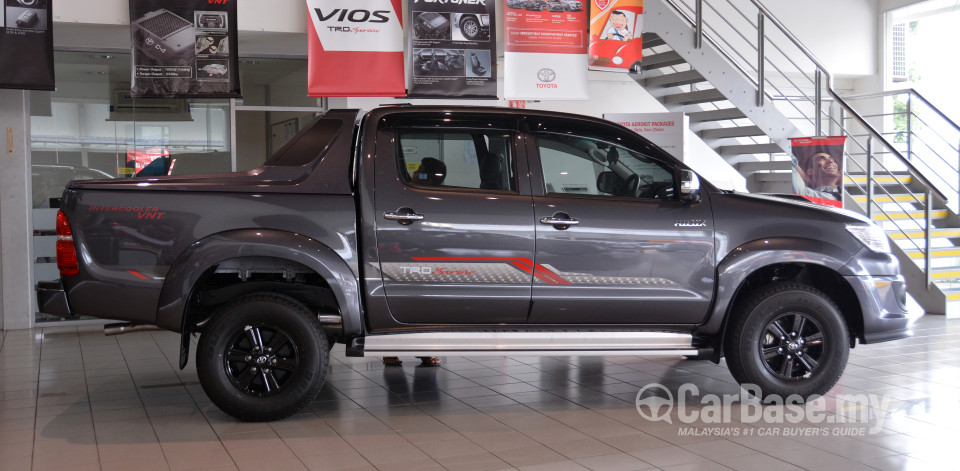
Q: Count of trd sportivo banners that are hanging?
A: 1